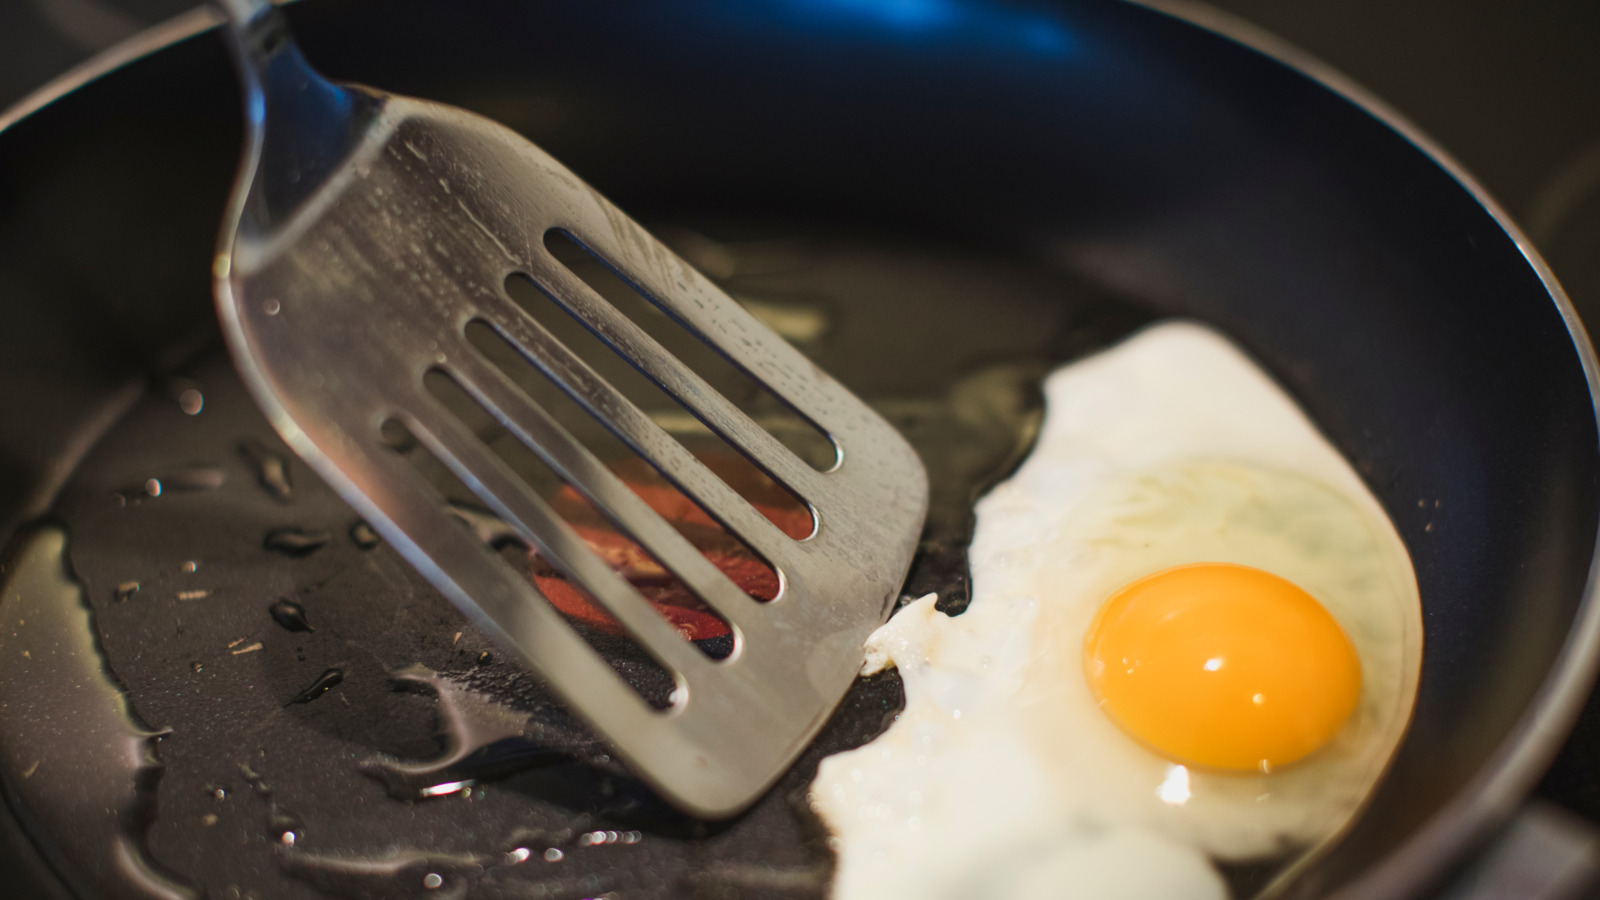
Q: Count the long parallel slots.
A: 5